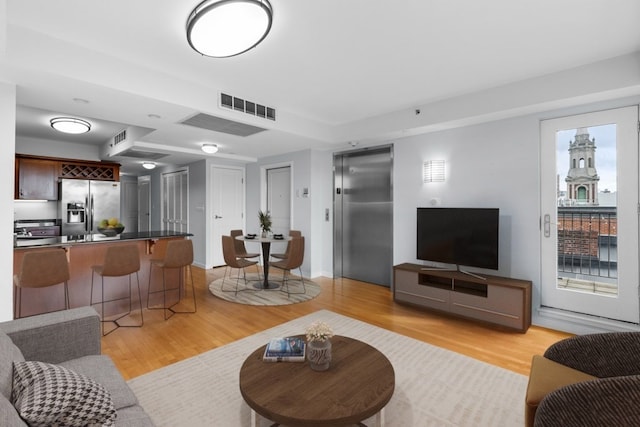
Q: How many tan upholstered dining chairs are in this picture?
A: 4